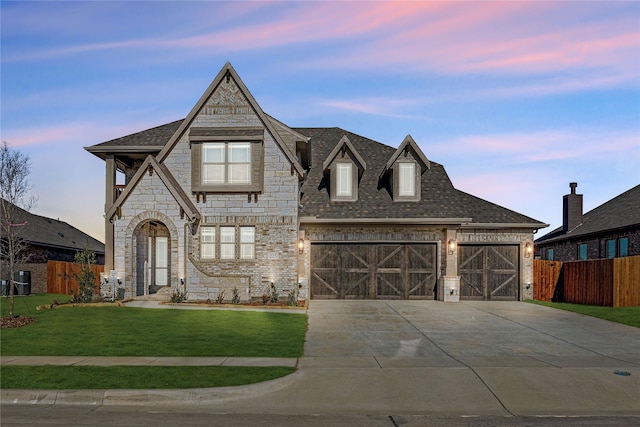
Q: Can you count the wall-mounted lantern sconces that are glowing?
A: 3